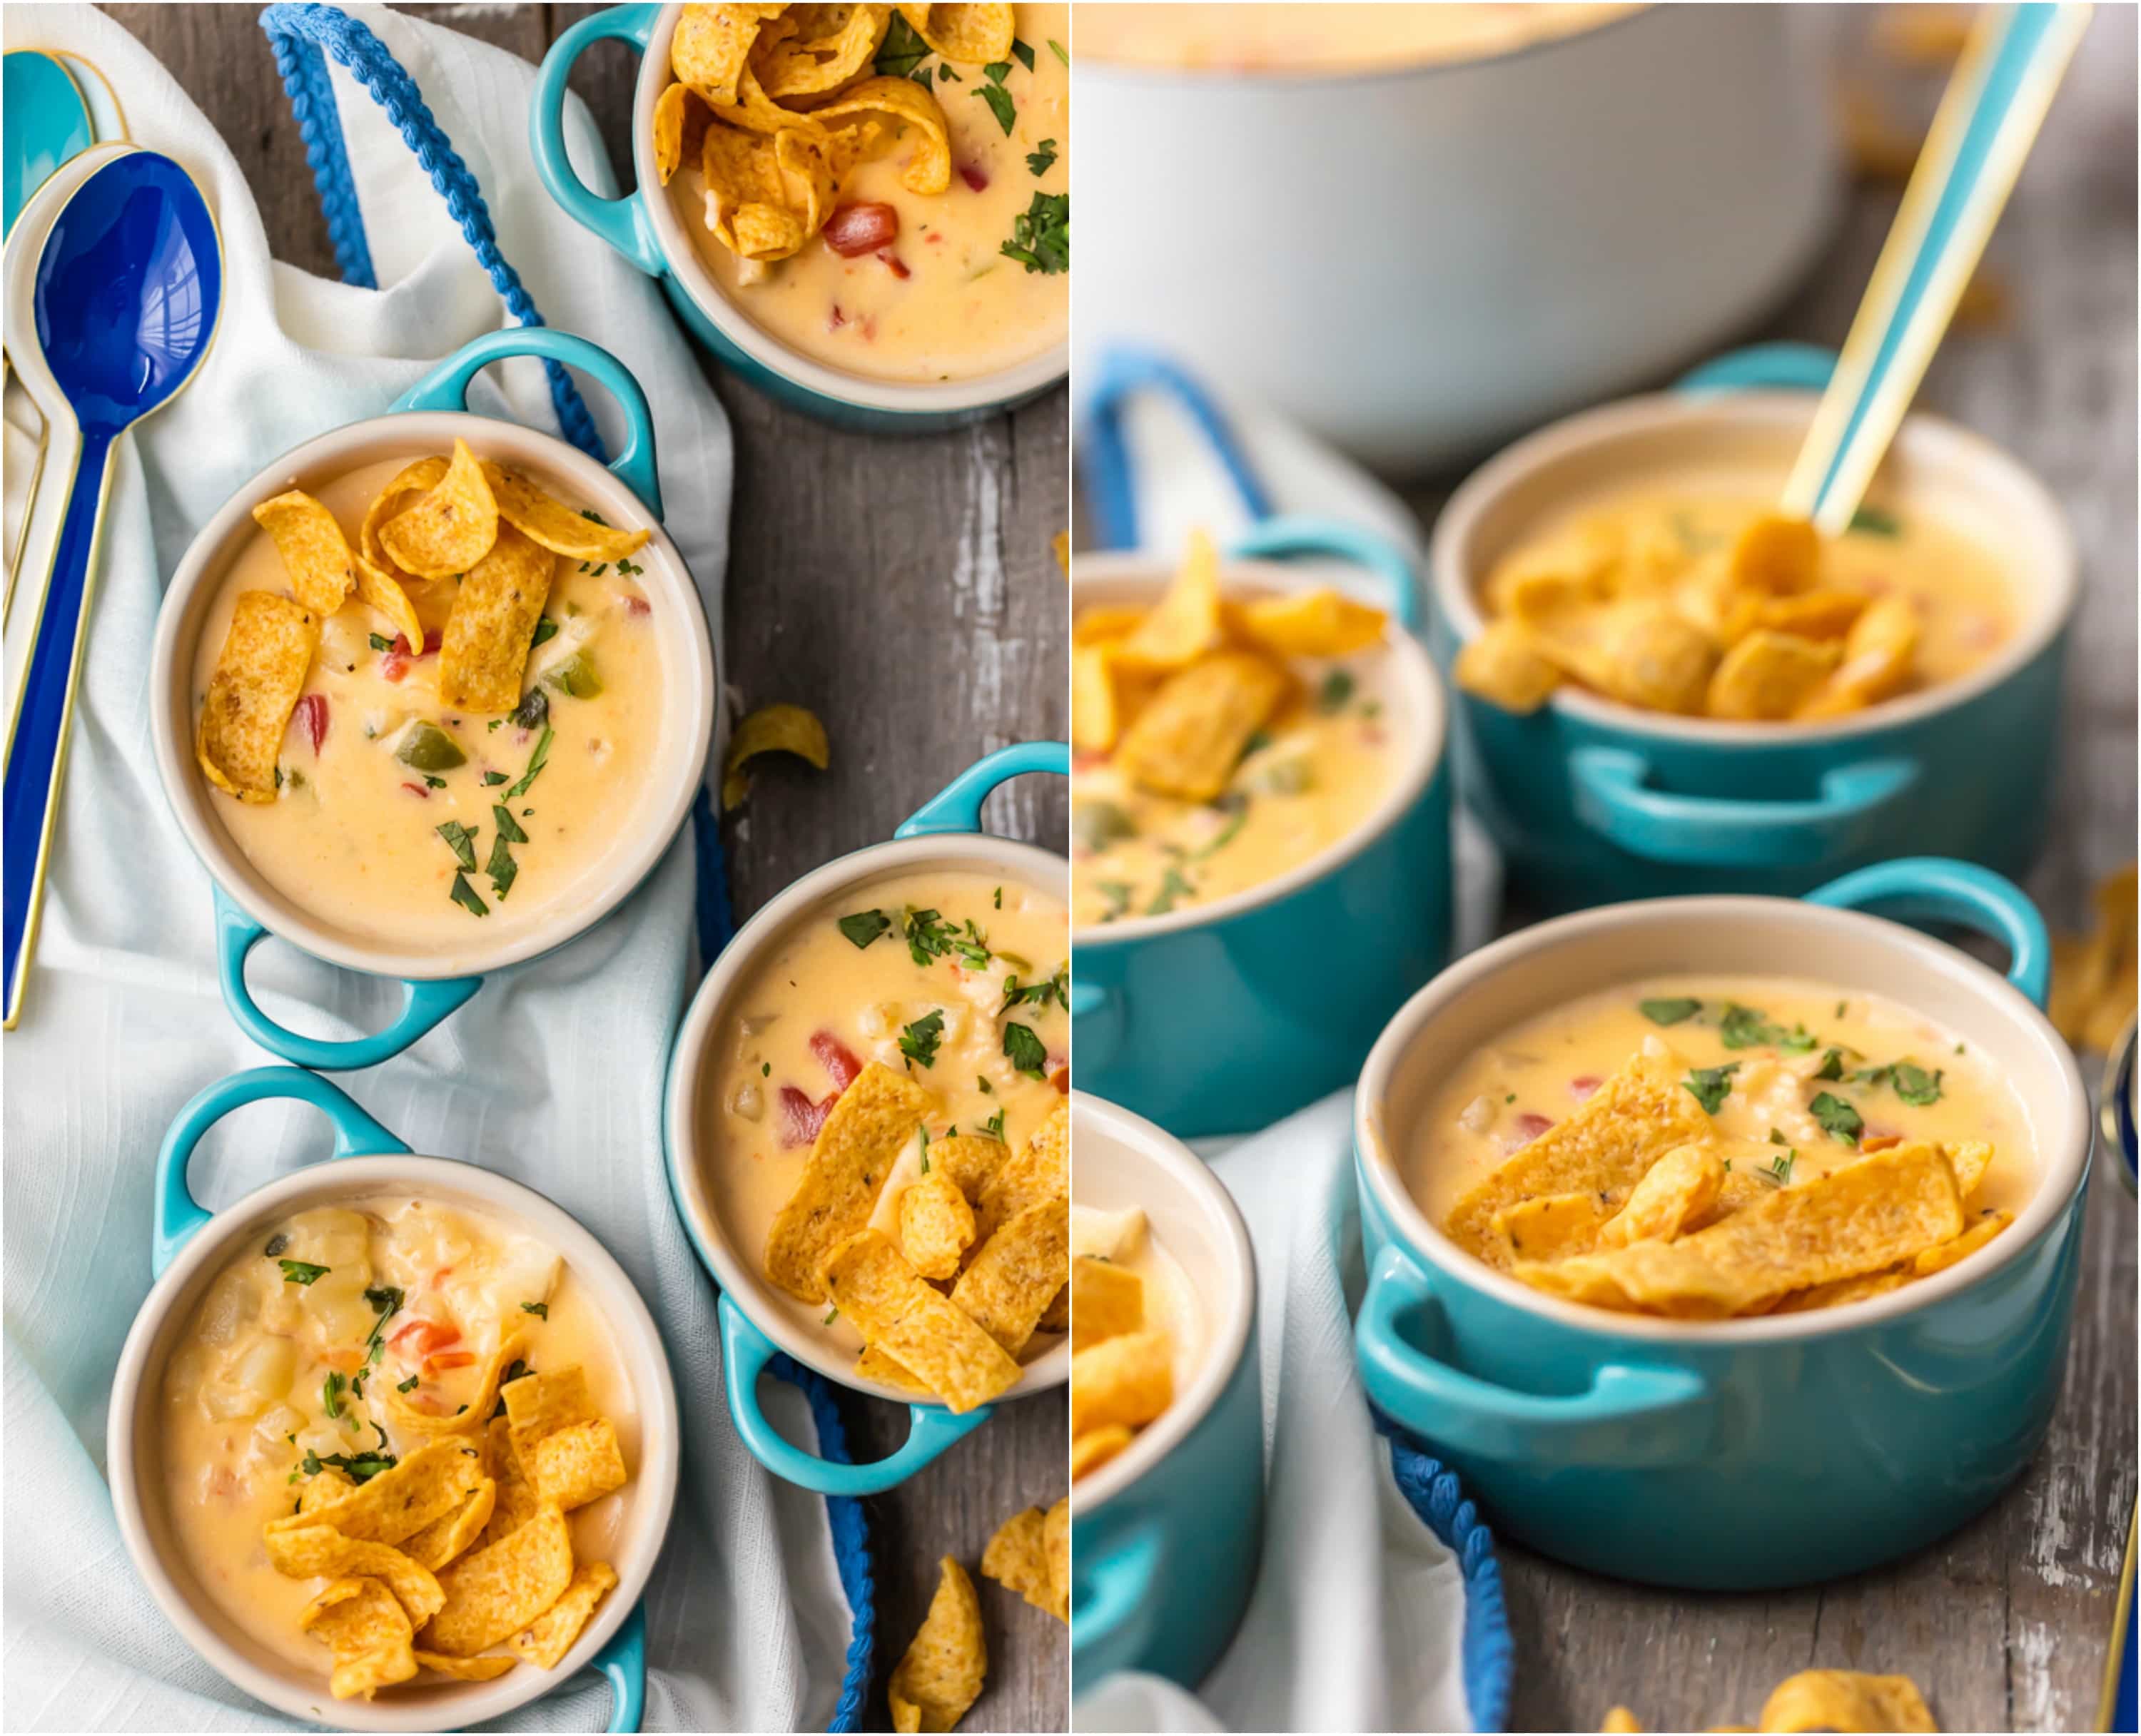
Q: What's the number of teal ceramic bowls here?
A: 8